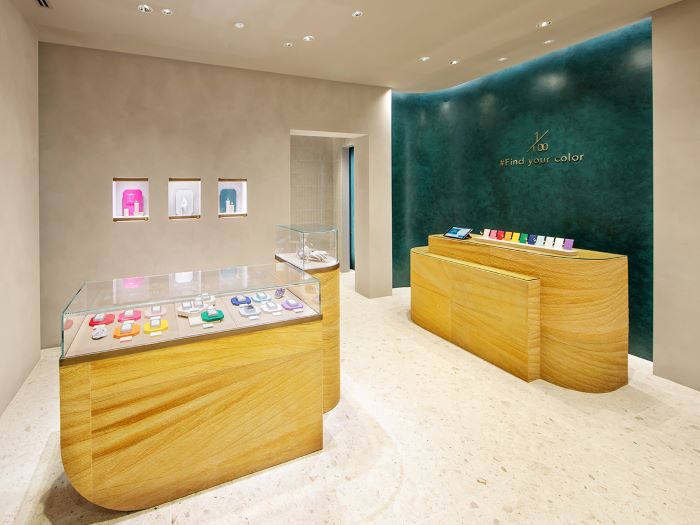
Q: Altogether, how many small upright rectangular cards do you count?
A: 11